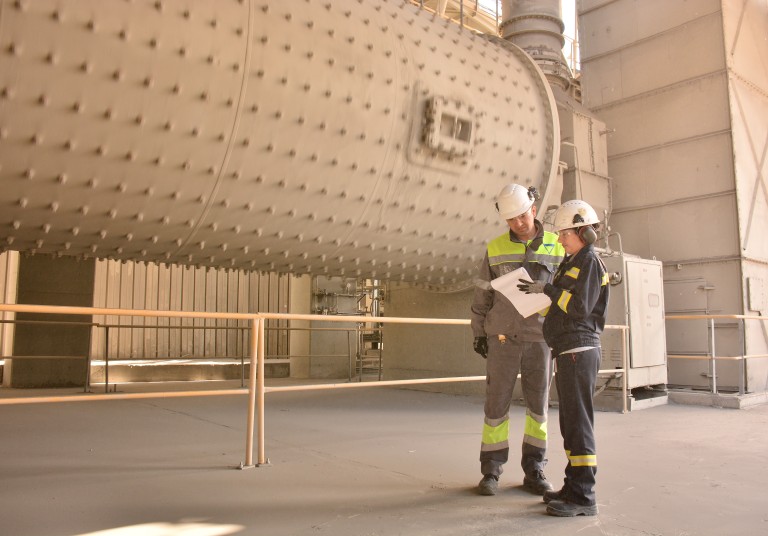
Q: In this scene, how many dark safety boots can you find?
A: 4